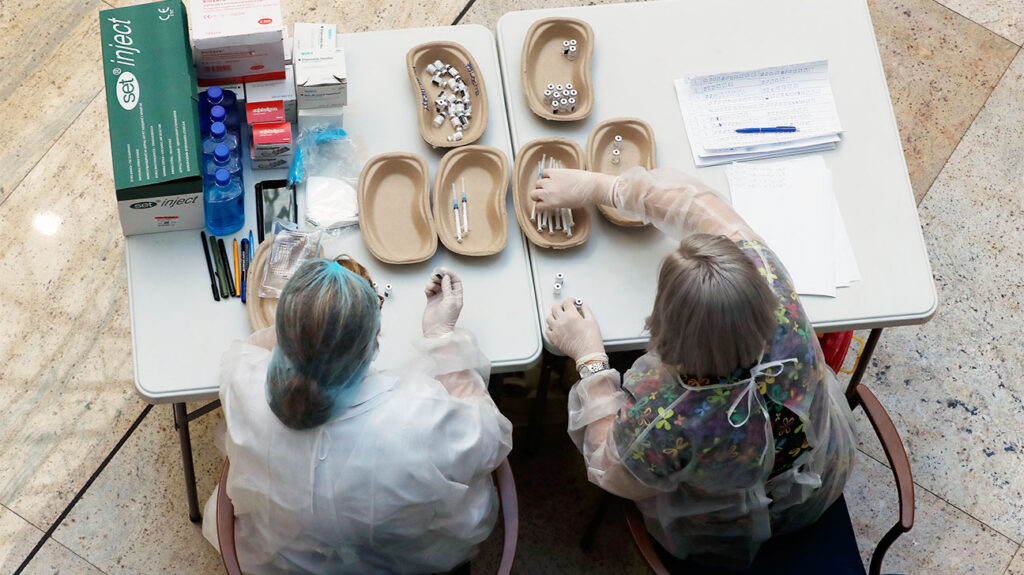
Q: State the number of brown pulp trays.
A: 7